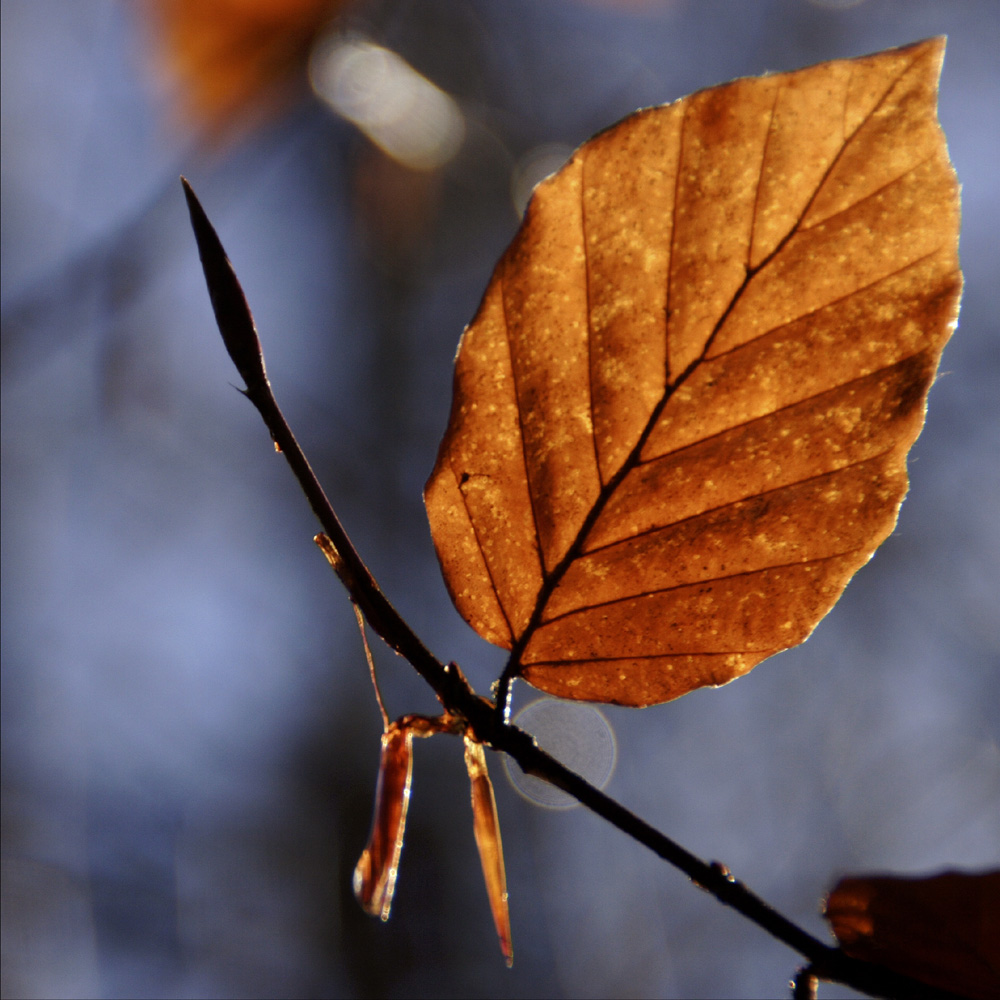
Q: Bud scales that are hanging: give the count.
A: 2